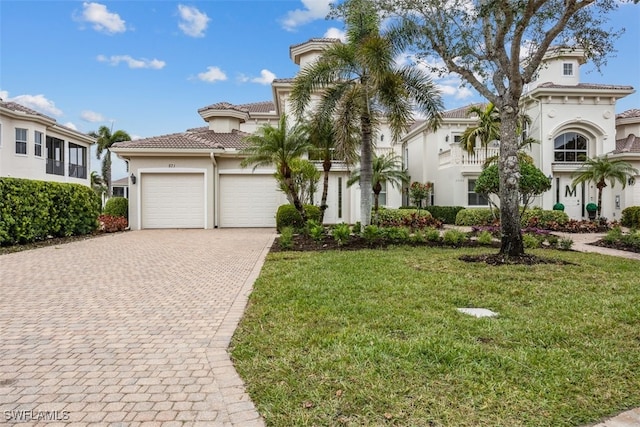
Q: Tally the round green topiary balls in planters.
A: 2